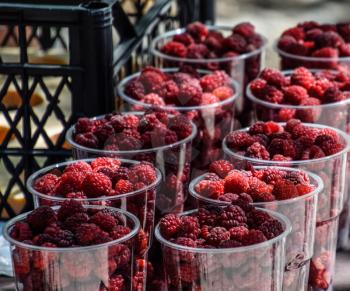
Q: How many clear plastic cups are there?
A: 10